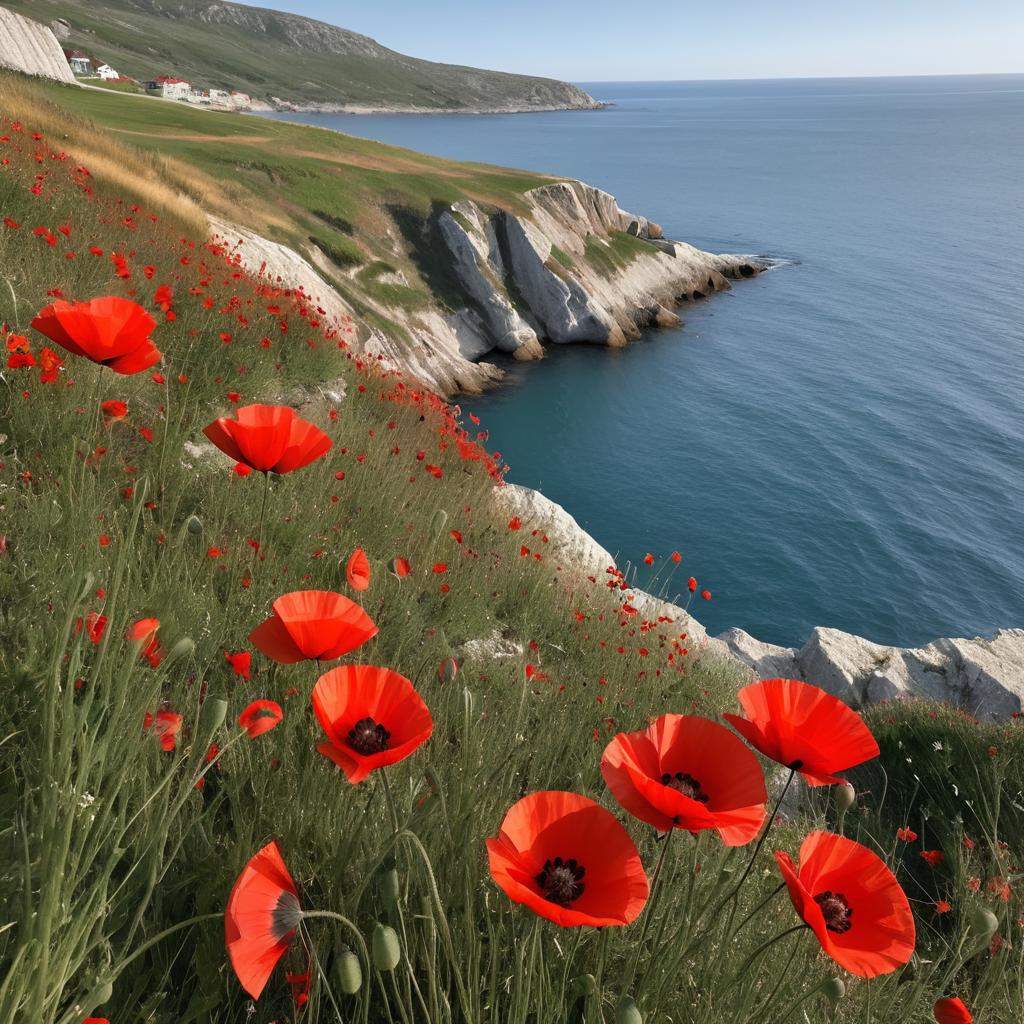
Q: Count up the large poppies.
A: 9